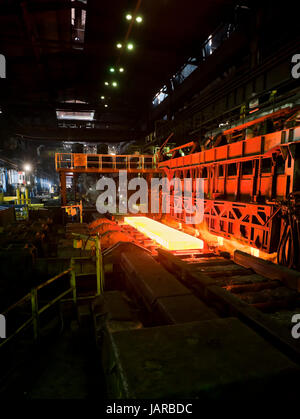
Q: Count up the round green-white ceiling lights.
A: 10